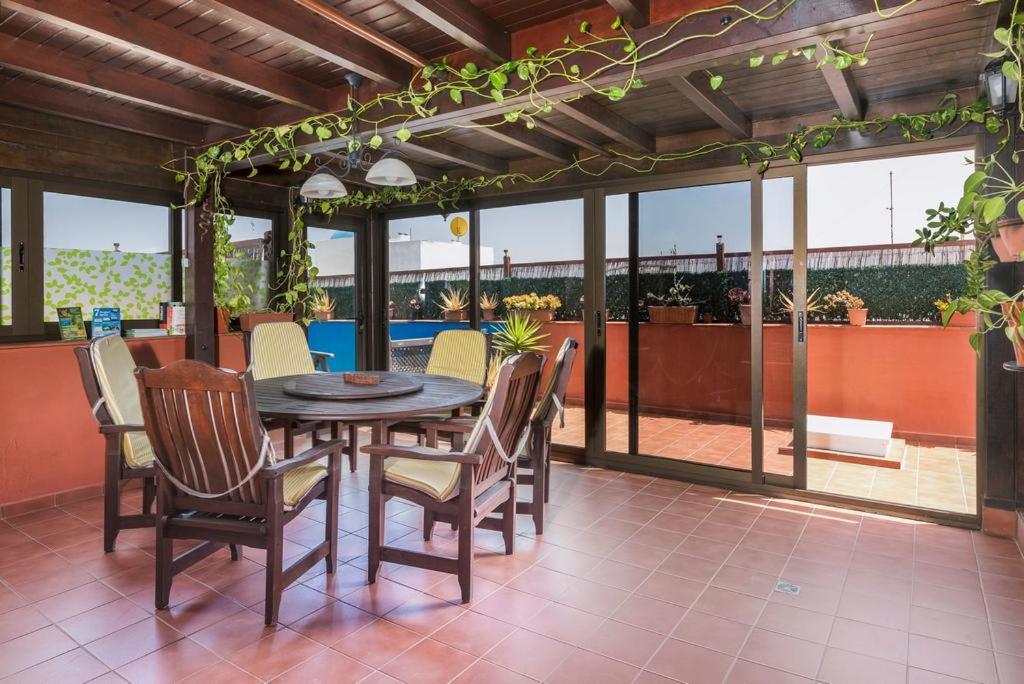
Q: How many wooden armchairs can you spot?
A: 6